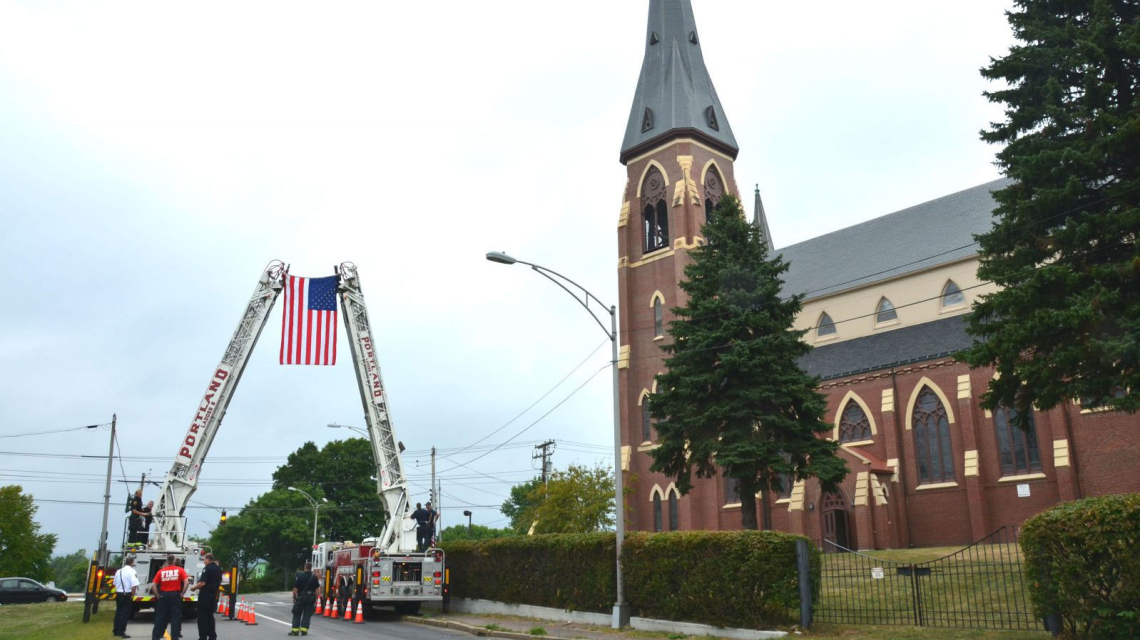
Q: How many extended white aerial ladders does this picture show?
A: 2